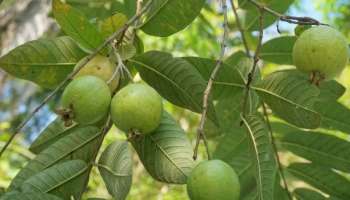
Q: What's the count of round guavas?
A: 5